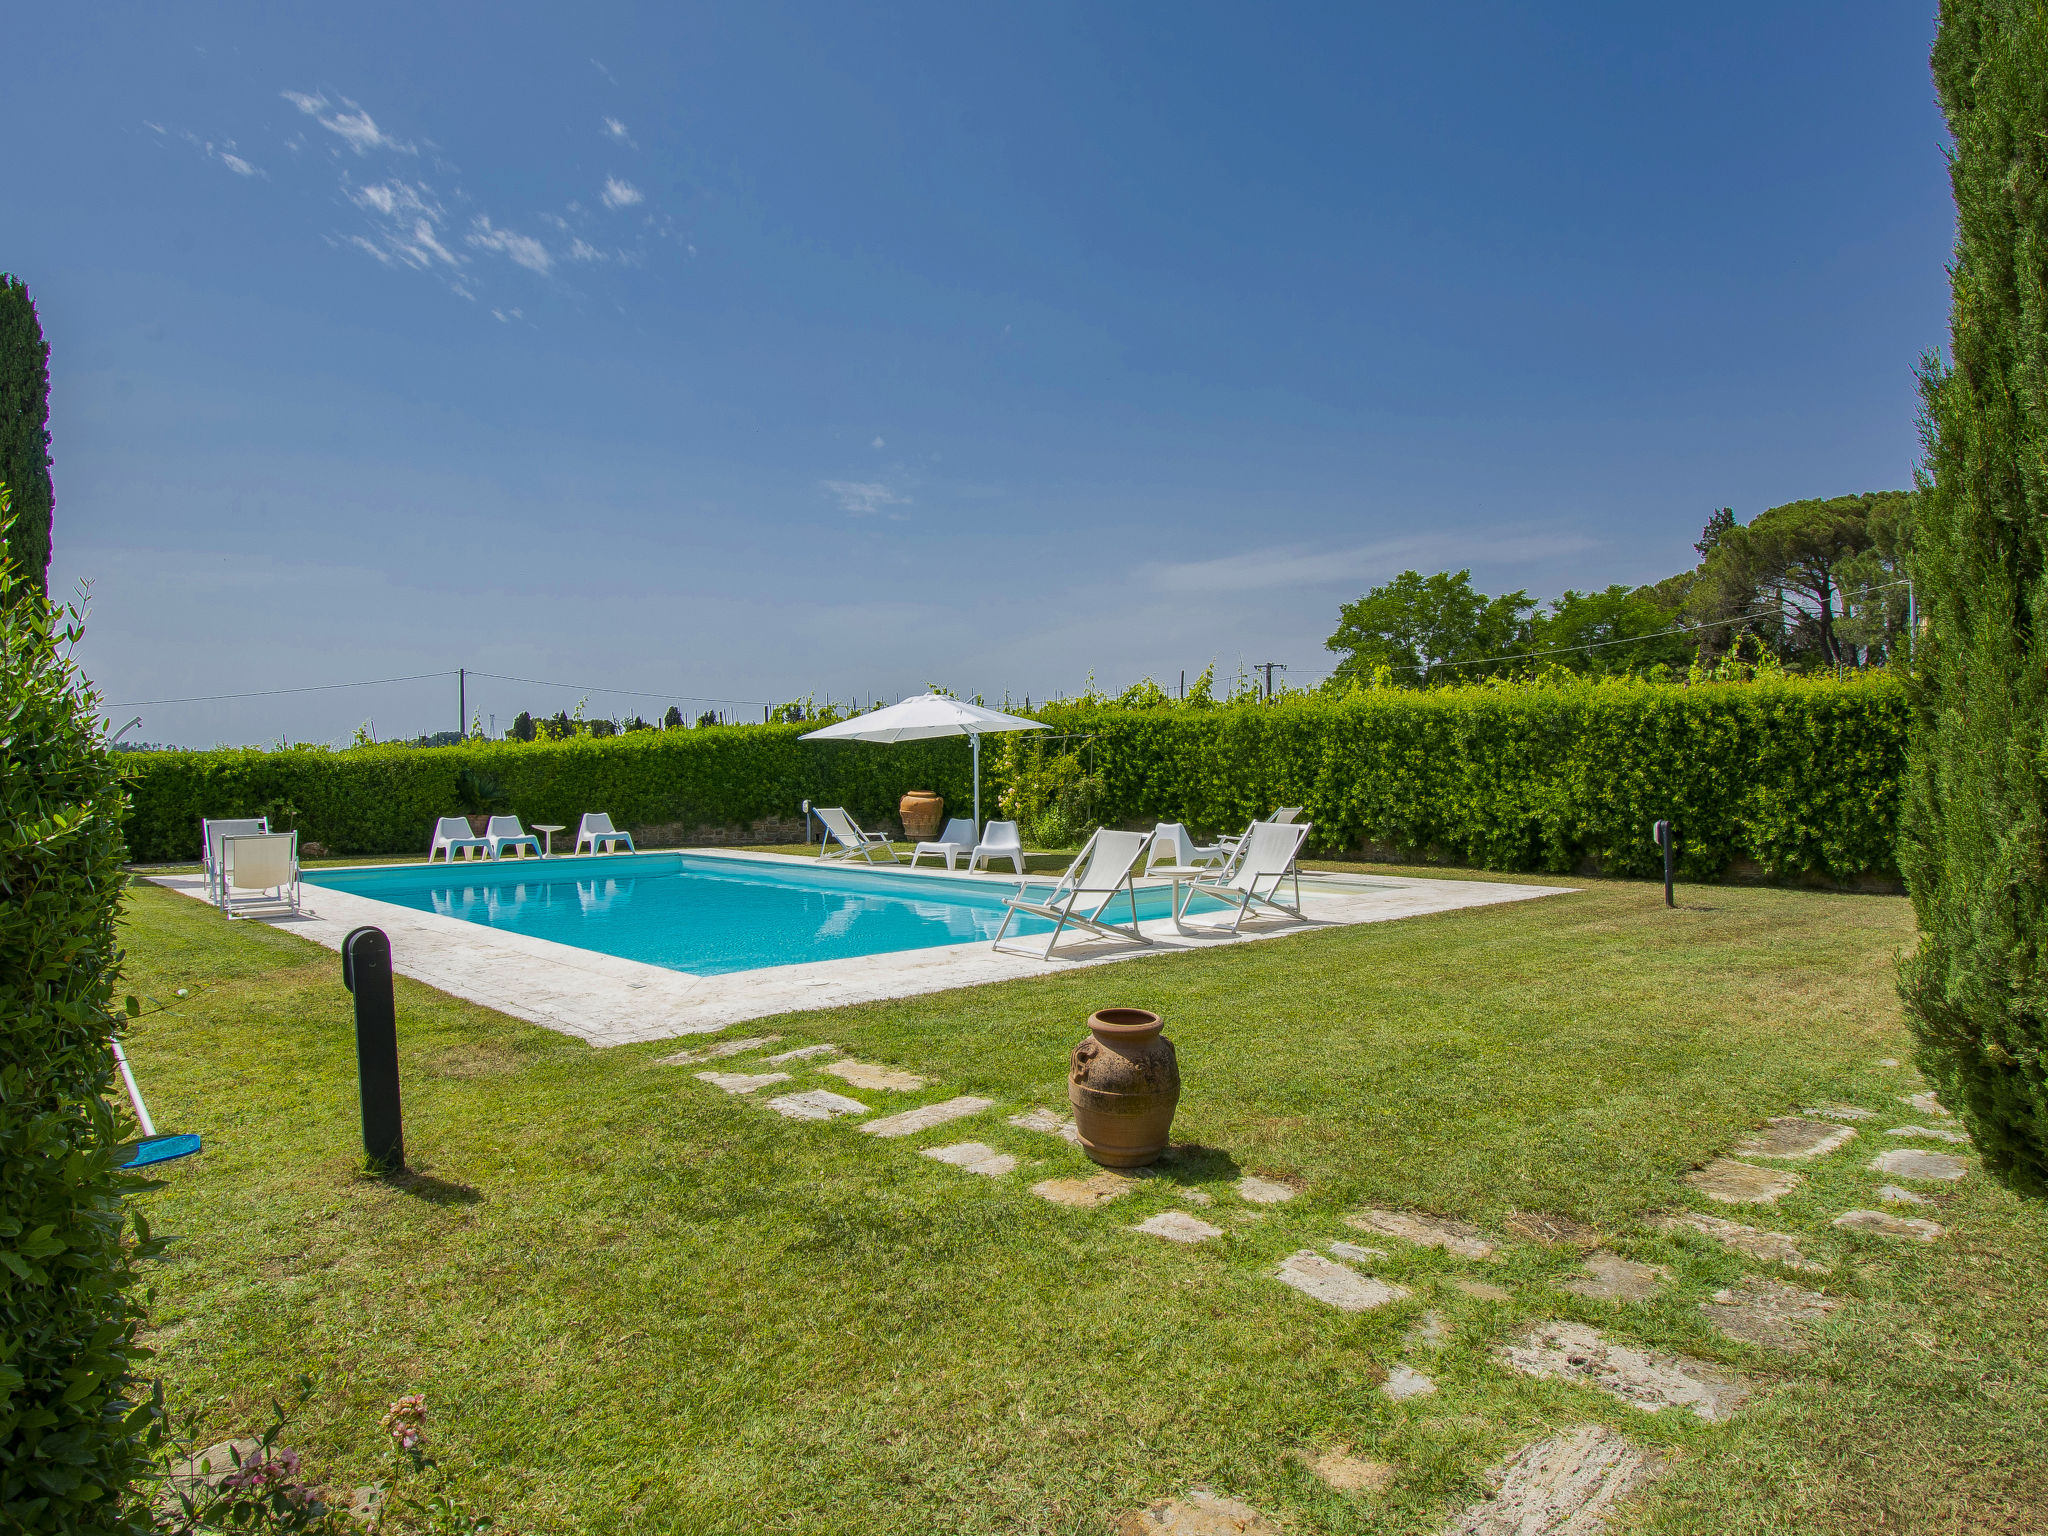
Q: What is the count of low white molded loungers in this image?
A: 6